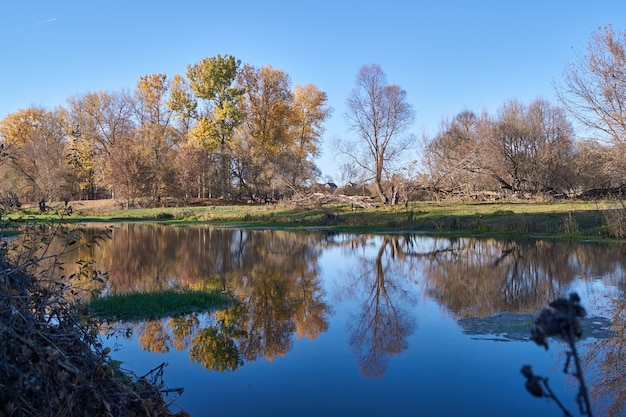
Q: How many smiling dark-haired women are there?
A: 0